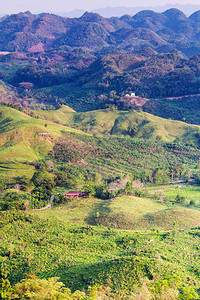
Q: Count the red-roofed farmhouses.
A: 1